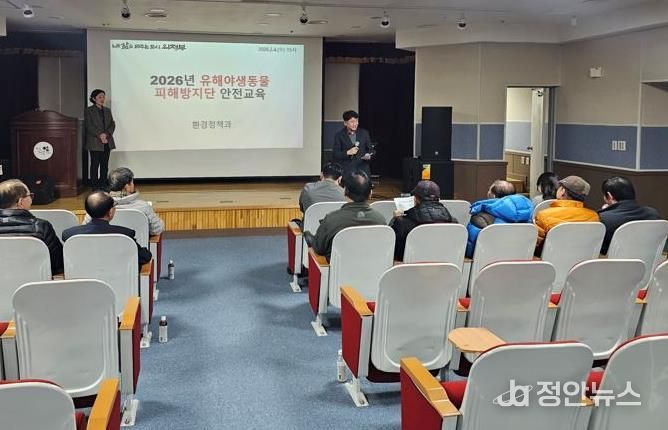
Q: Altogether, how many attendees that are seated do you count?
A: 10